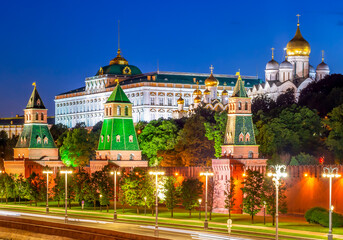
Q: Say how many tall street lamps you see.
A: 7